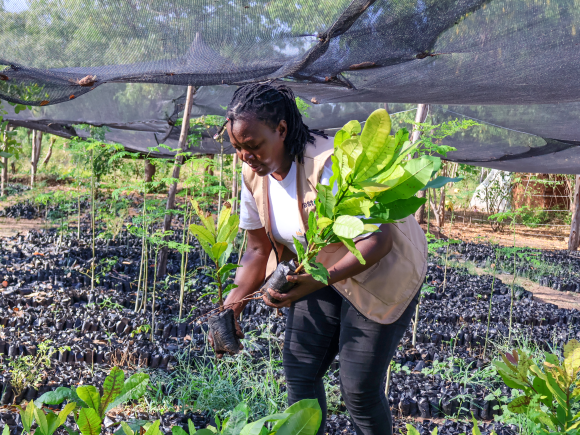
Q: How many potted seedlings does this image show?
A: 2